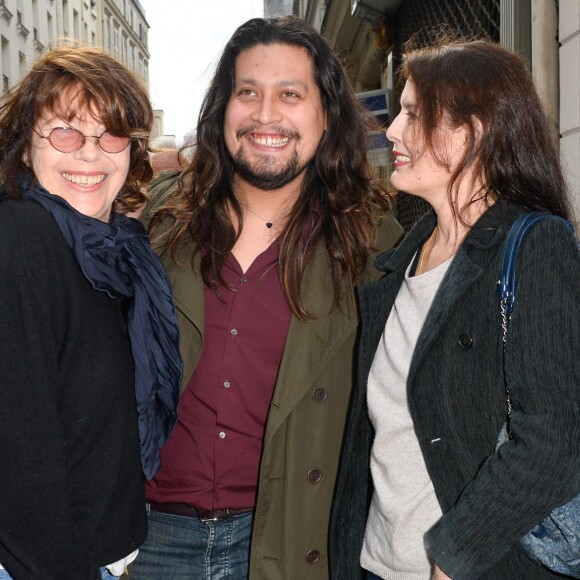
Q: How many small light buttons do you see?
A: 4